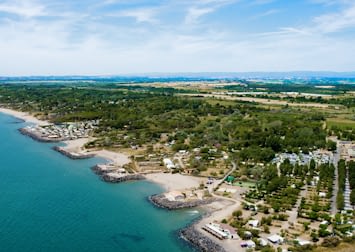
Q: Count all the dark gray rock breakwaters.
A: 5